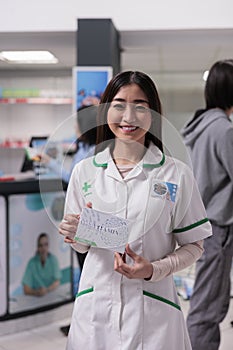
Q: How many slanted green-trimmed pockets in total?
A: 2